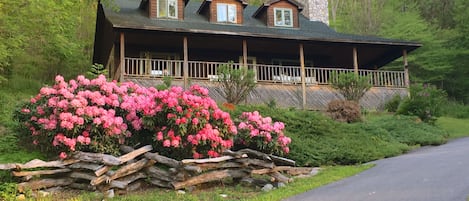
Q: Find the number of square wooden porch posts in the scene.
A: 6